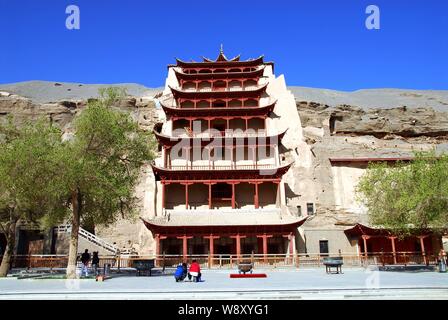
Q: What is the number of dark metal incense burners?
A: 3